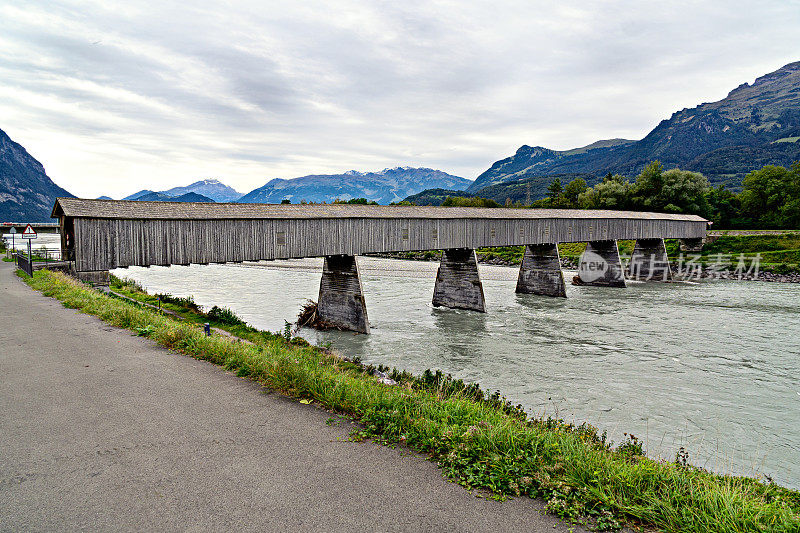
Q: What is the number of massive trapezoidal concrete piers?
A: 5